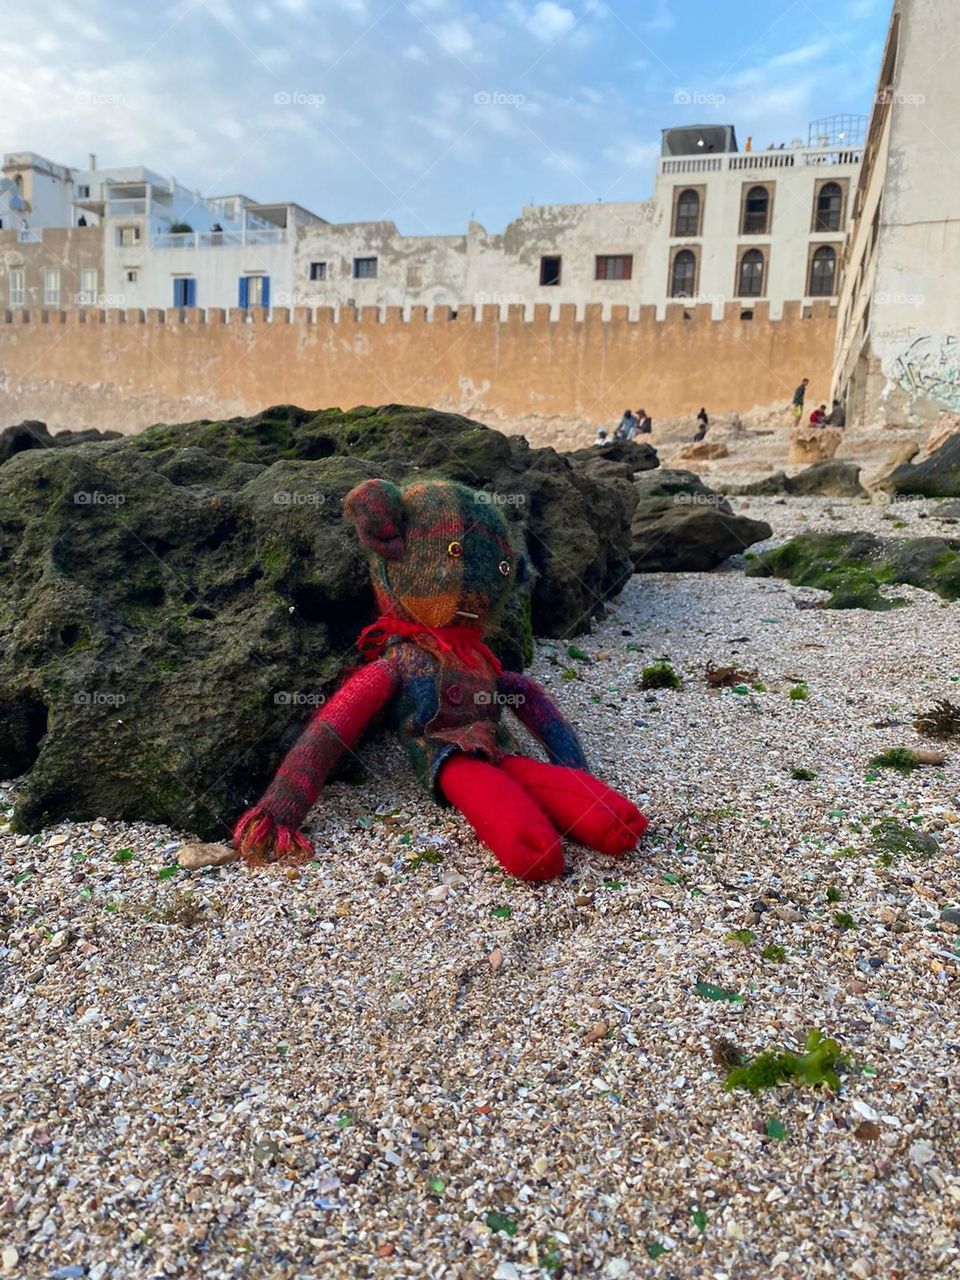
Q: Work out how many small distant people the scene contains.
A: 8